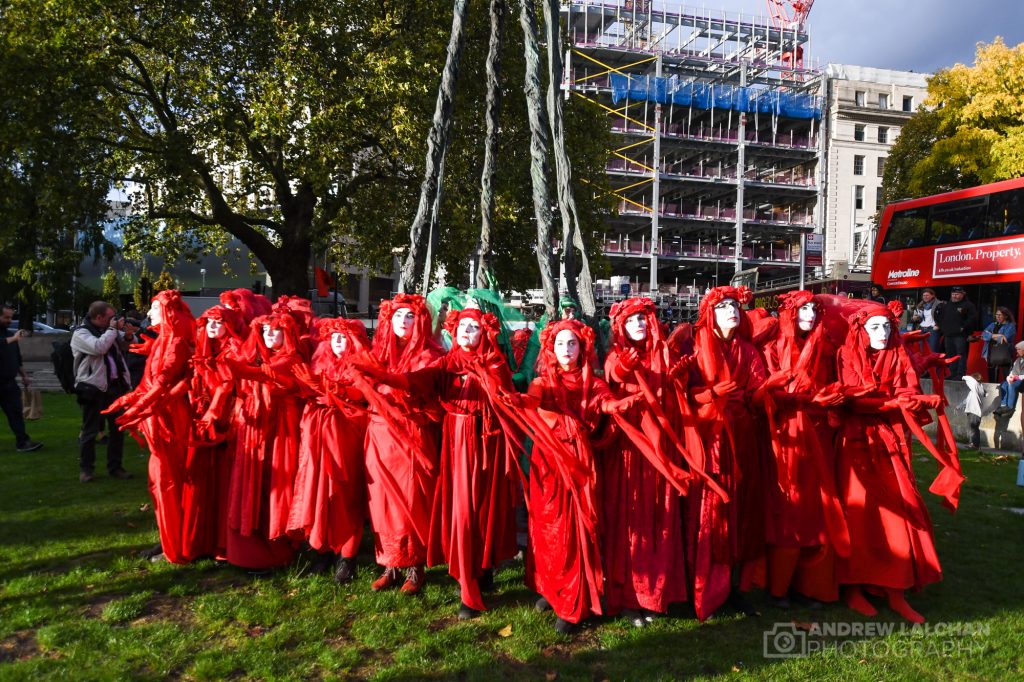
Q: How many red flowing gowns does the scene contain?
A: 11